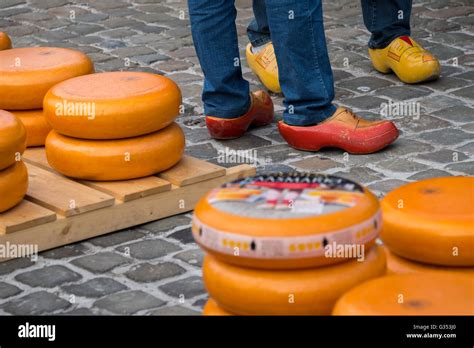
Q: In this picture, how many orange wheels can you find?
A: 13